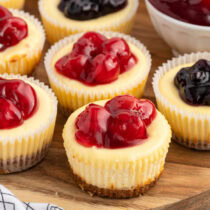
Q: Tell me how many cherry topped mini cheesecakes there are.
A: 4